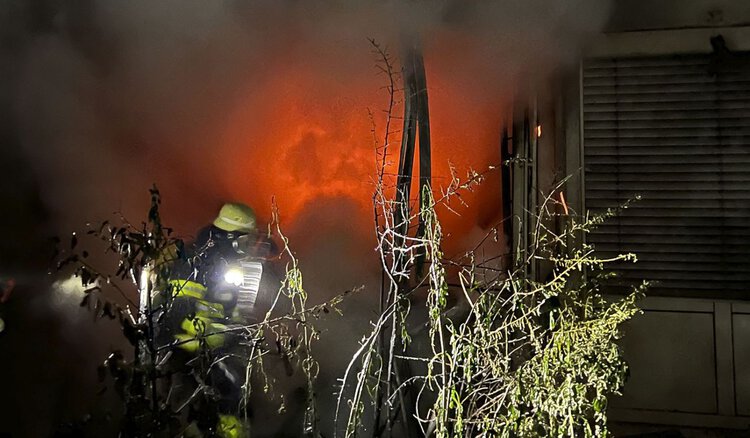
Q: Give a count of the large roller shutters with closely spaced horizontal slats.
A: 1